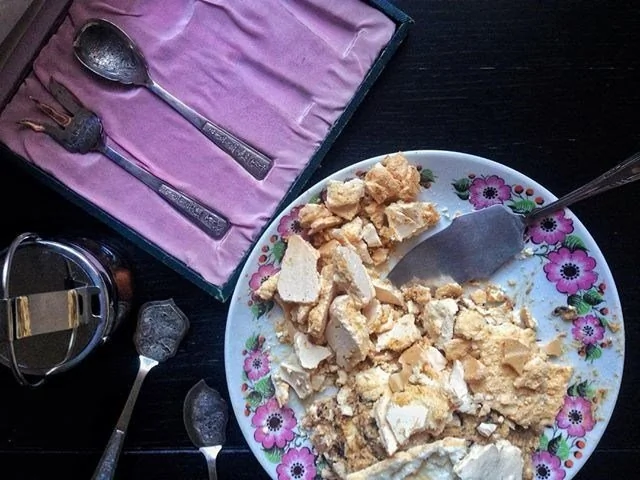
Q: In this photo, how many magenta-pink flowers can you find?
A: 11